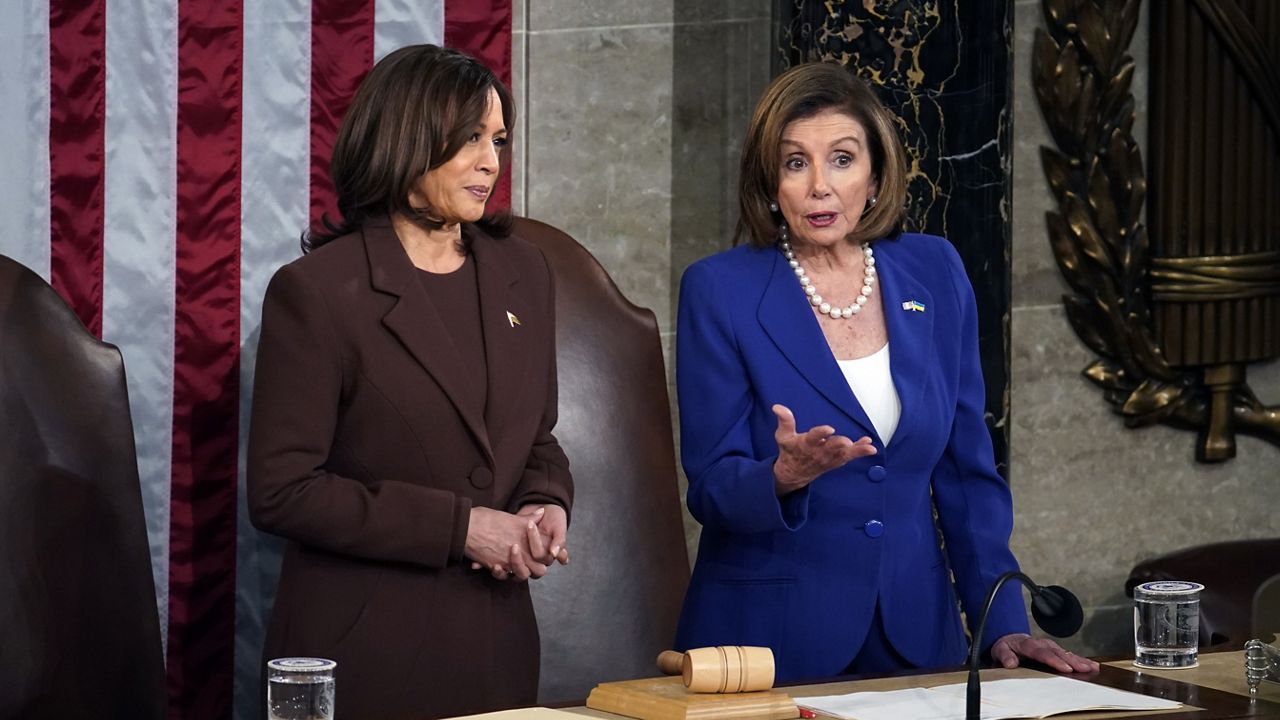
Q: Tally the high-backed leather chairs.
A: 2